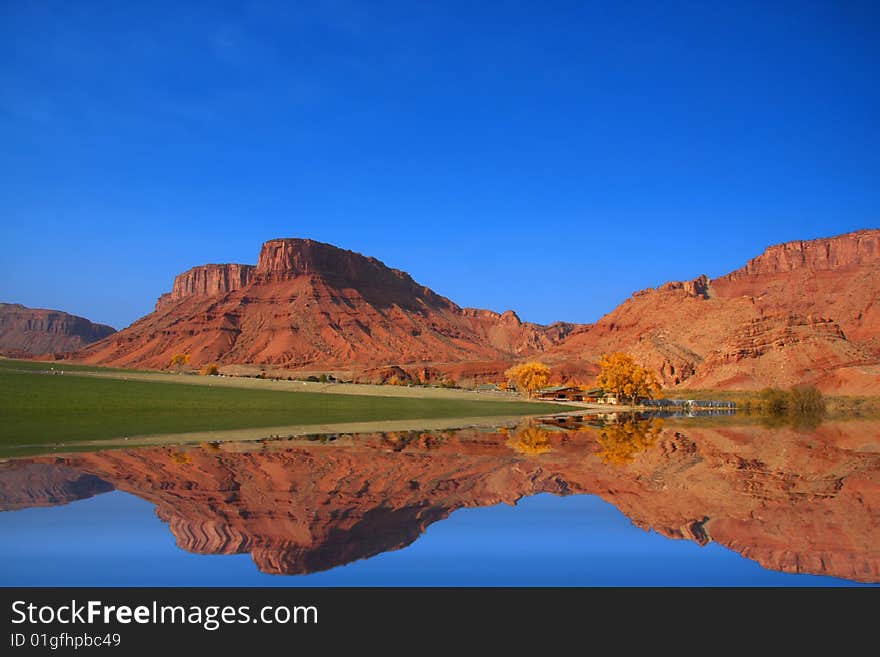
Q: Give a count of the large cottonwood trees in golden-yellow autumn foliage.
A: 2